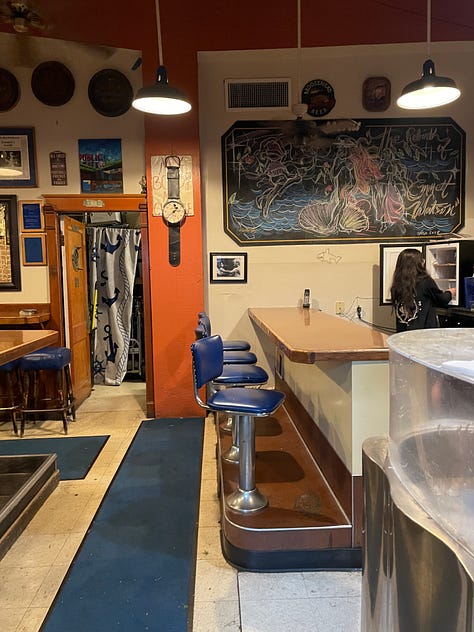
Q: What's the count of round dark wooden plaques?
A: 3